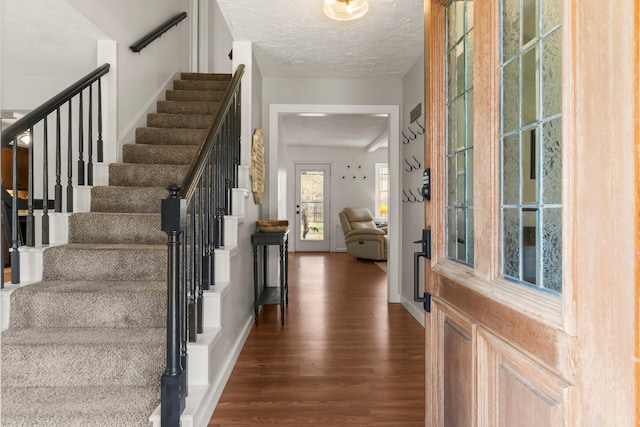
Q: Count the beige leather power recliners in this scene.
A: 1